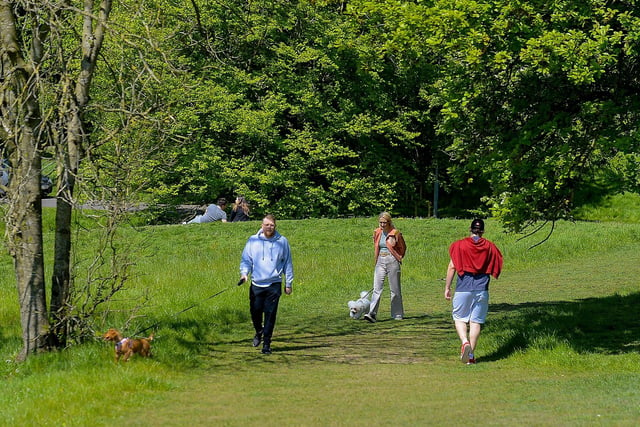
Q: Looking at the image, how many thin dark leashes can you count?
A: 2